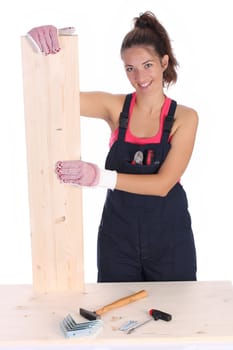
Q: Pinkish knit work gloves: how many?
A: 2